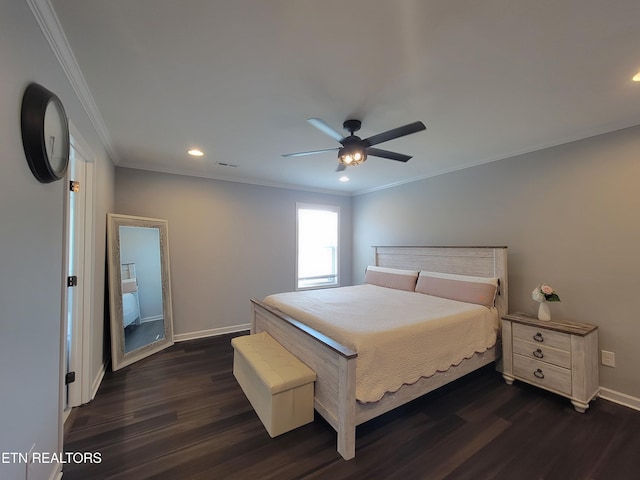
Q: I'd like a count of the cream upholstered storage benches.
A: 1